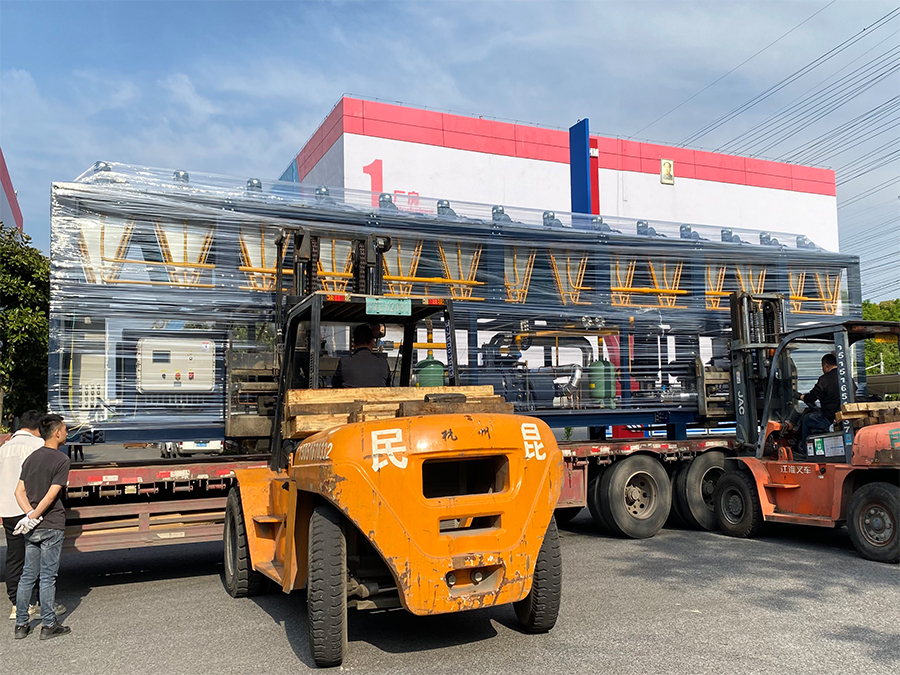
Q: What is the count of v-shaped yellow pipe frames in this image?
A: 14